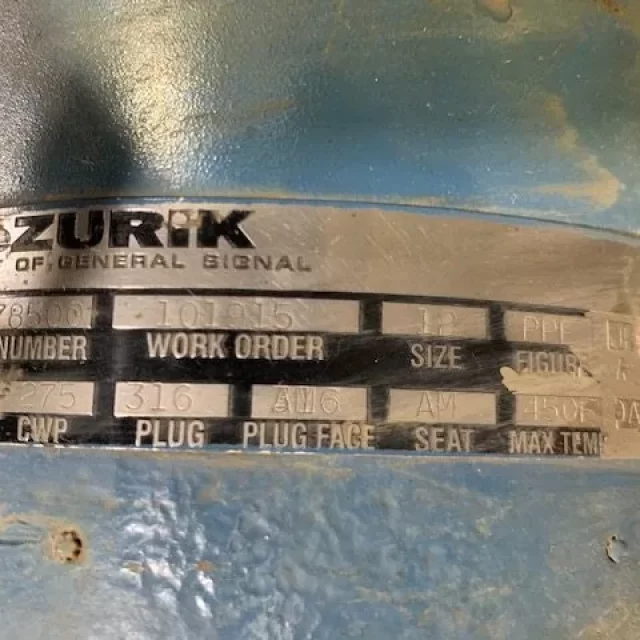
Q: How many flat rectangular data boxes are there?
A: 9